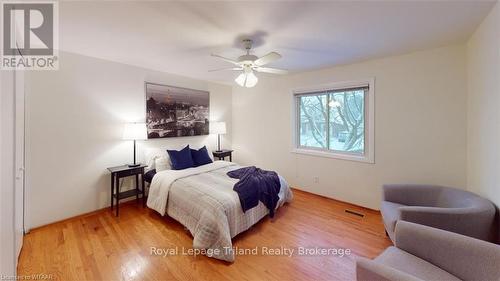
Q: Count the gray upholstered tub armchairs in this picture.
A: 2